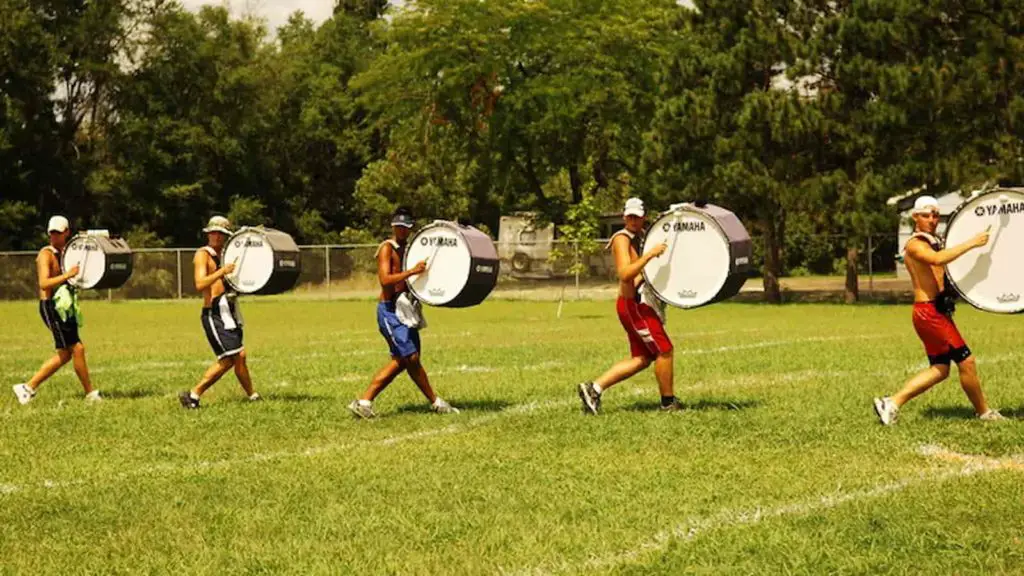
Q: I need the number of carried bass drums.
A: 5